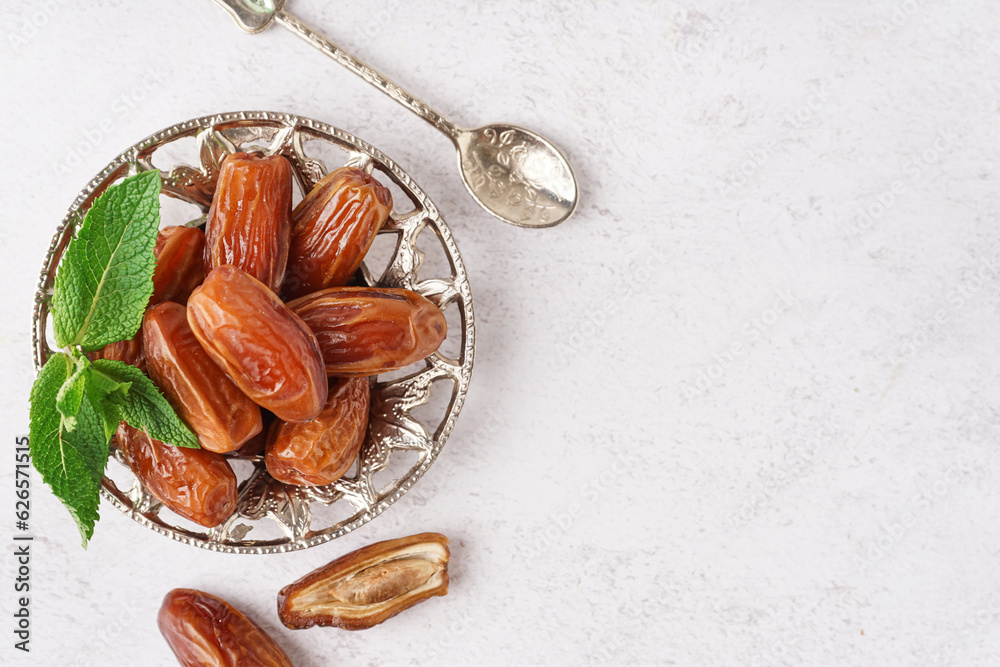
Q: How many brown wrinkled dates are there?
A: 11